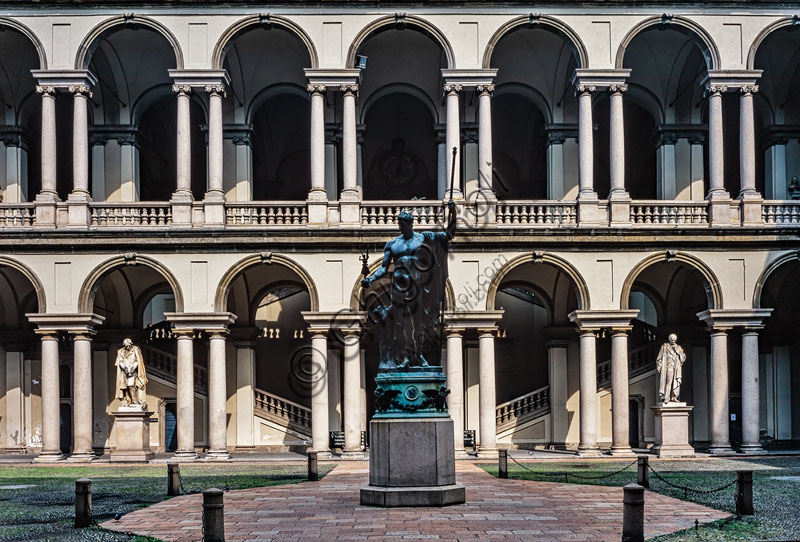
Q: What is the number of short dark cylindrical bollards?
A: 8